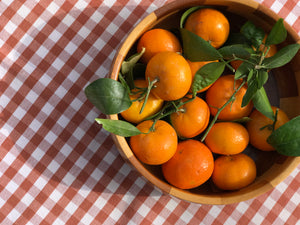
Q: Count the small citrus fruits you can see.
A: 13